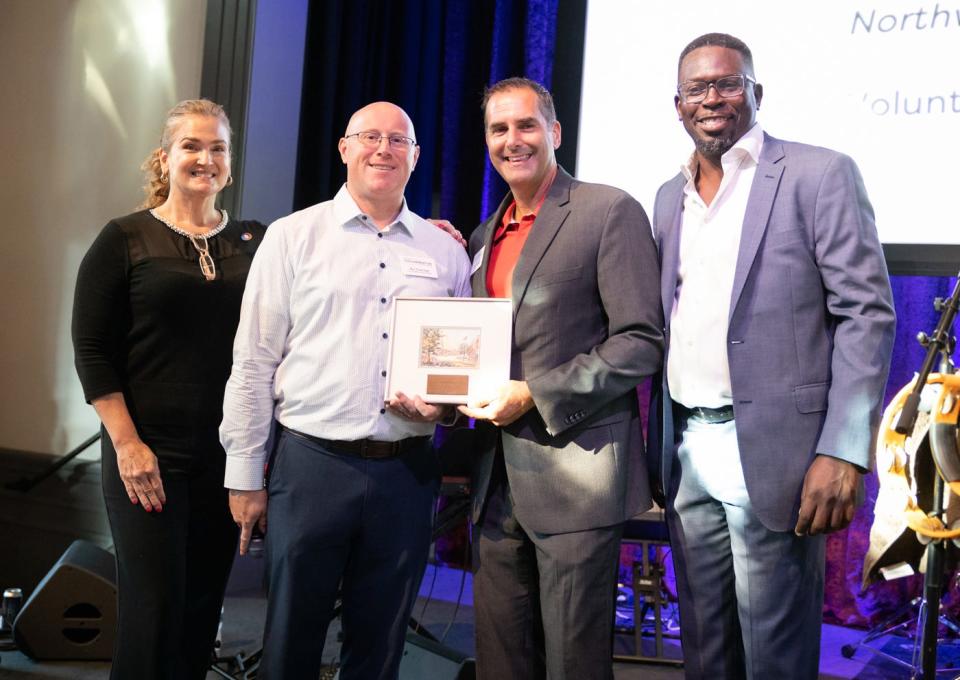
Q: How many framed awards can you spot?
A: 1